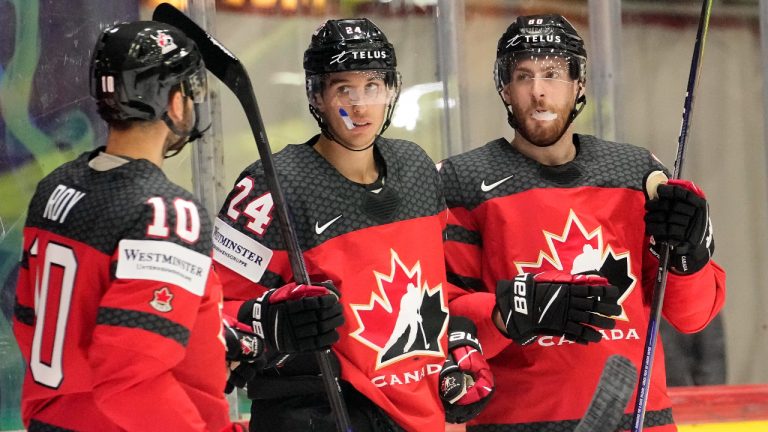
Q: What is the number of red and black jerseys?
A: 3